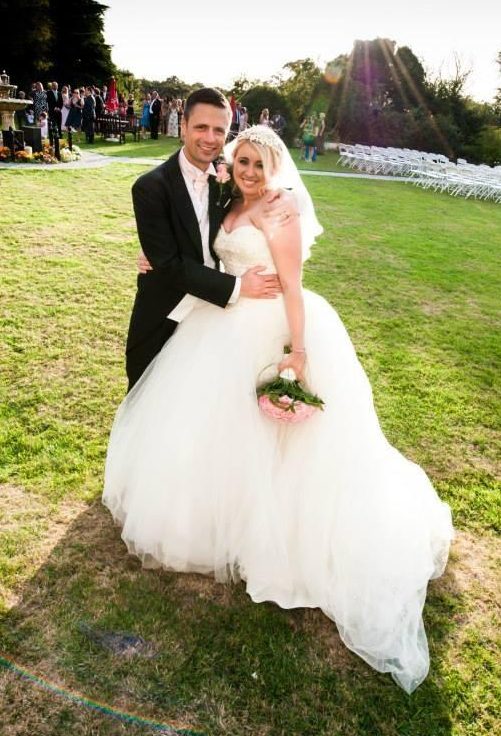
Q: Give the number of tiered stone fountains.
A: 1